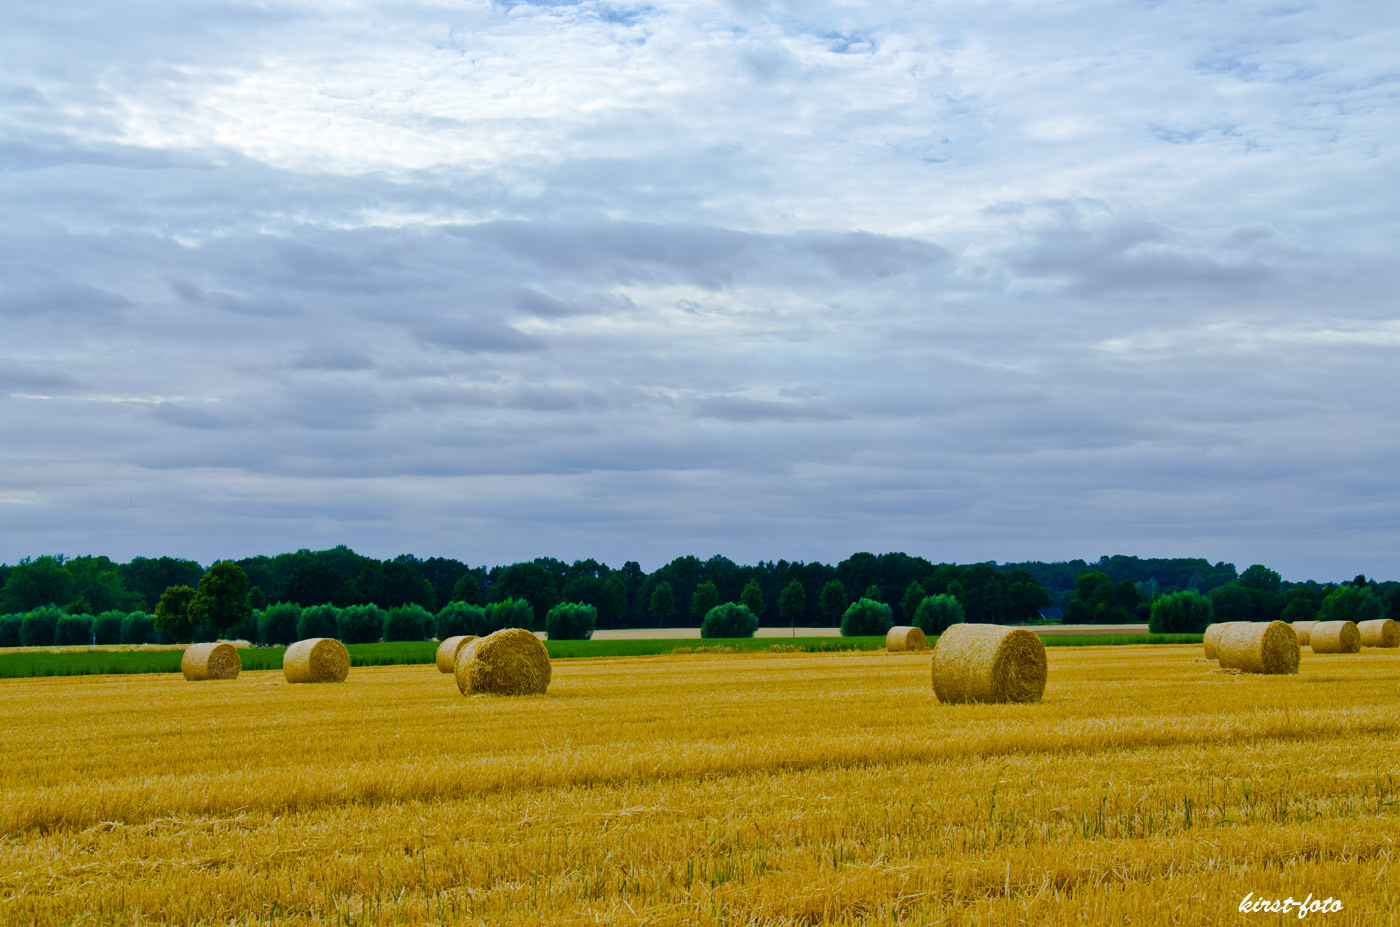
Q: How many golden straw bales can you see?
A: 11